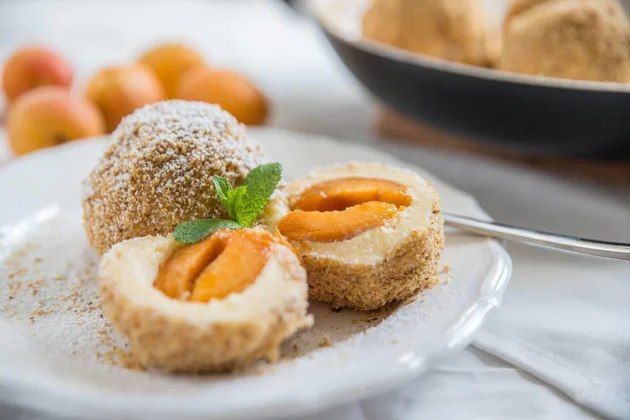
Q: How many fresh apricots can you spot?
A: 5